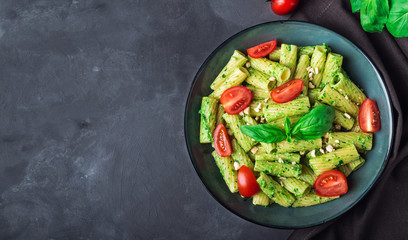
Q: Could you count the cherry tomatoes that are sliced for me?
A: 7